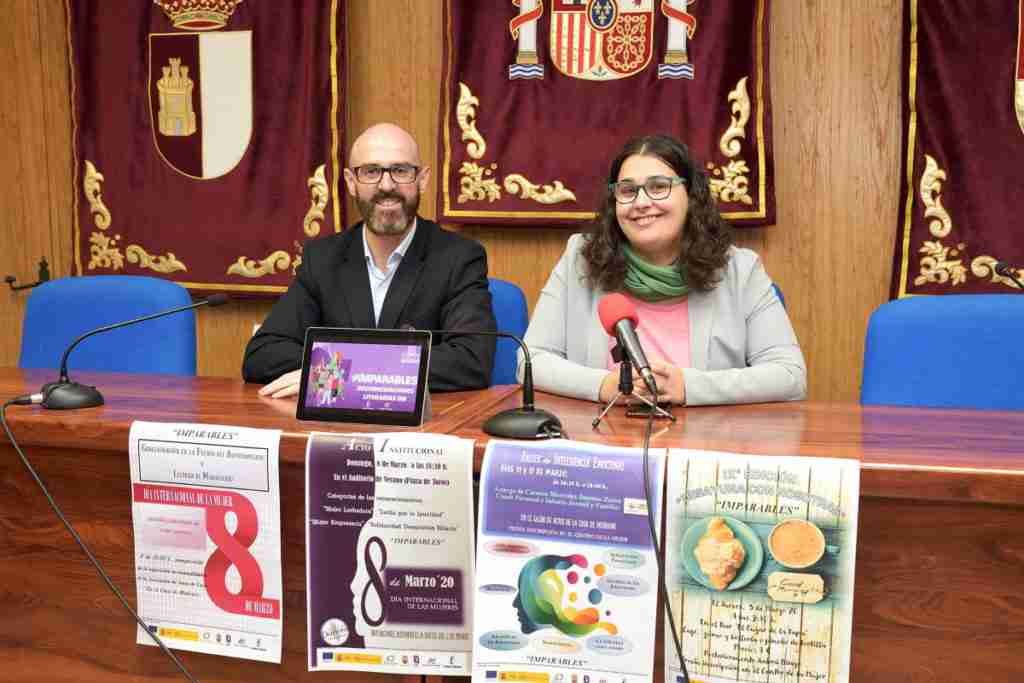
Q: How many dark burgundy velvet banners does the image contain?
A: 3